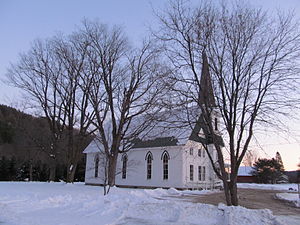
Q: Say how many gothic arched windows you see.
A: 4